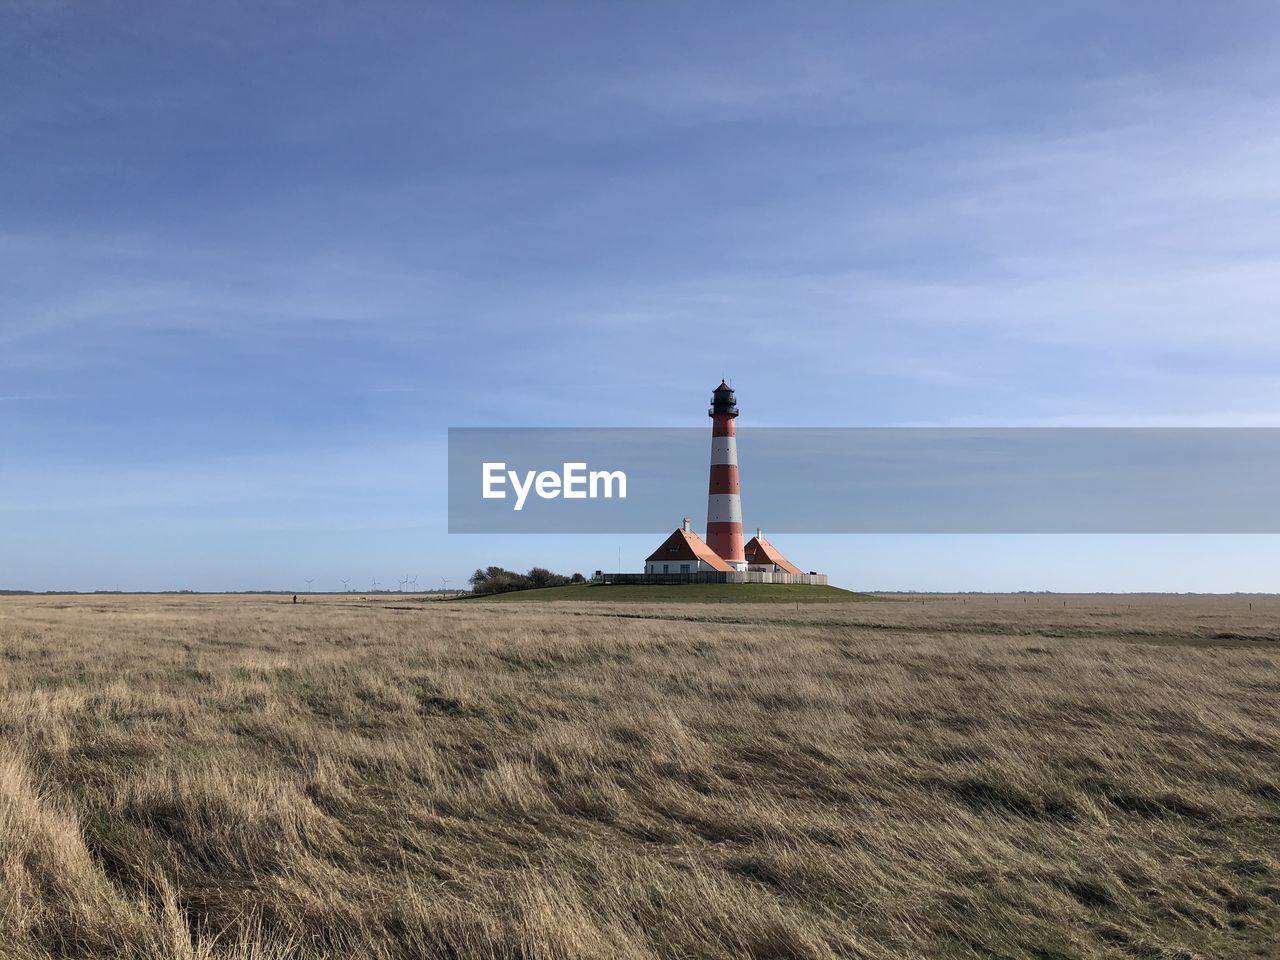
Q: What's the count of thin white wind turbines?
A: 7